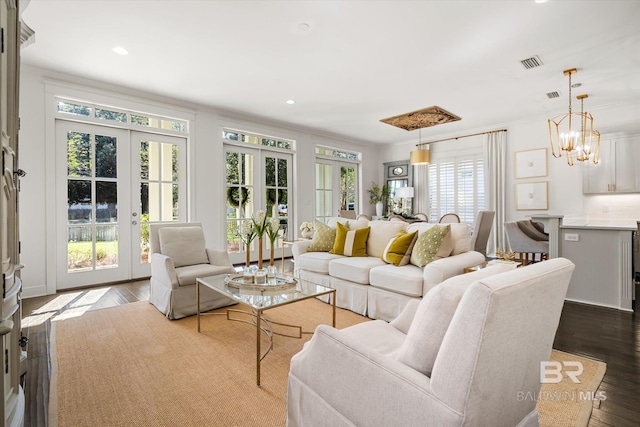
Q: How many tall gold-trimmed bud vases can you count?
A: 3